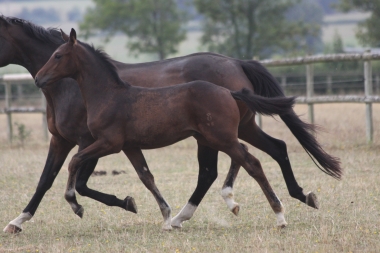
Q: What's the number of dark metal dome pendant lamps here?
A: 0